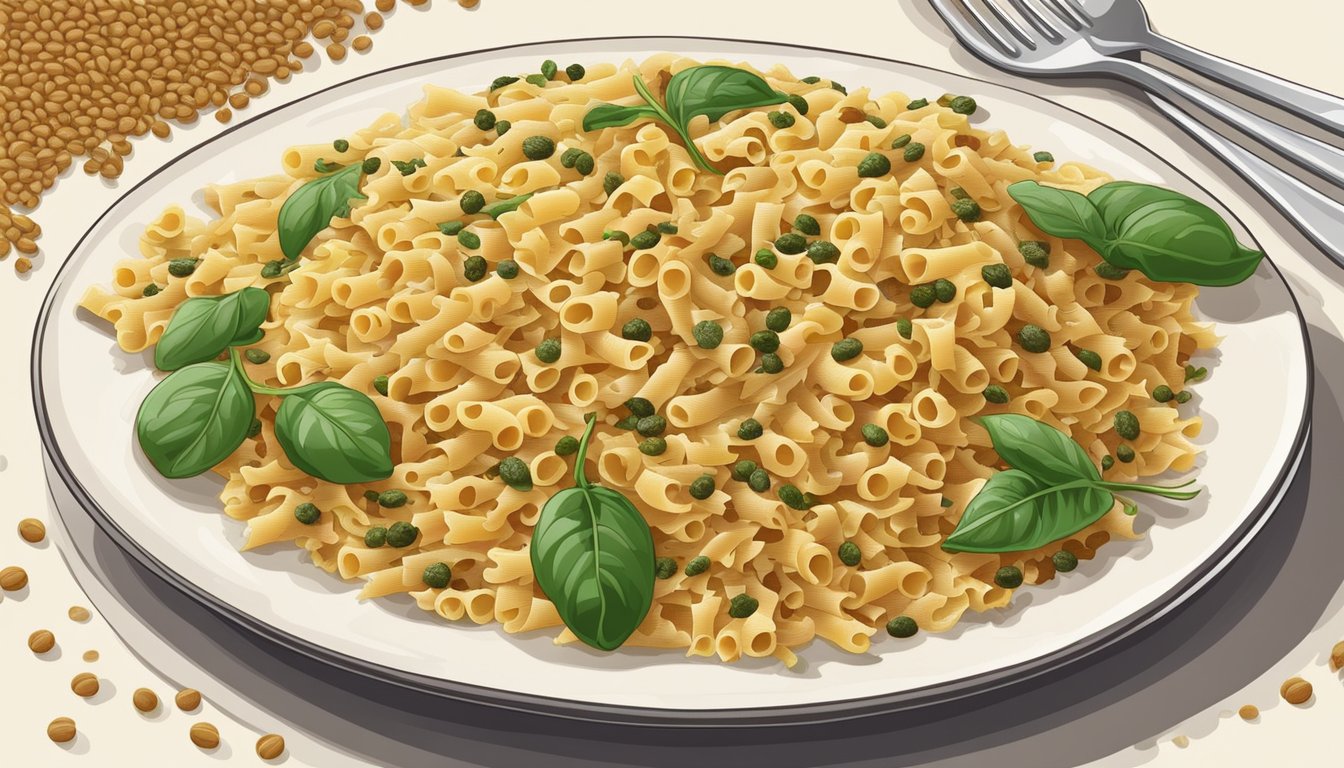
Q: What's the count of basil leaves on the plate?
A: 11